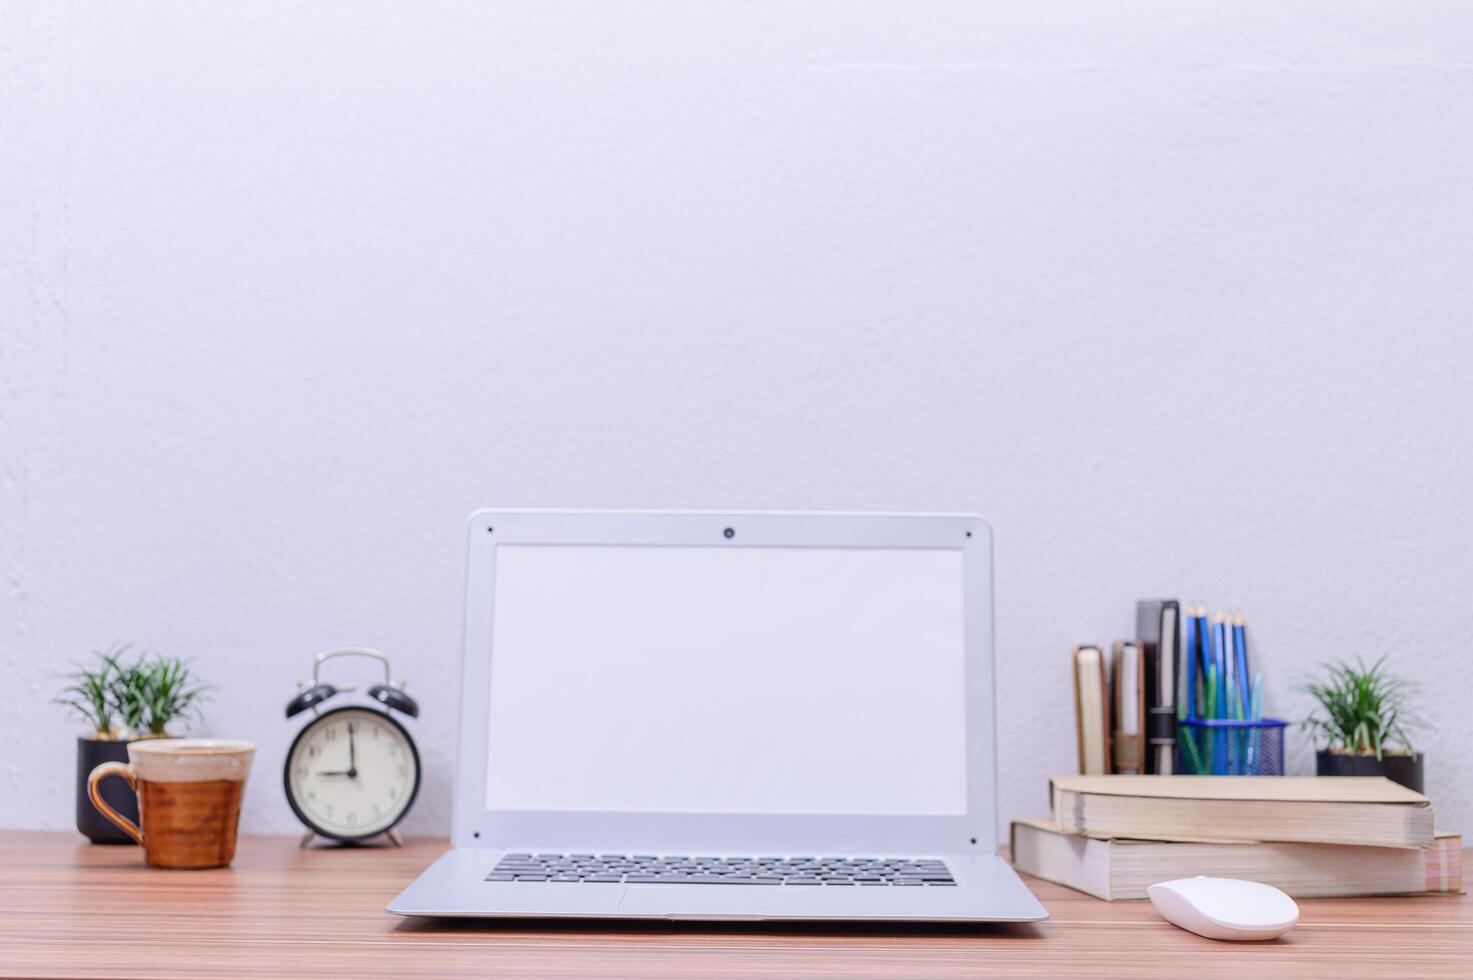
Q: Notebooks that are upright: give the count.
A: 3